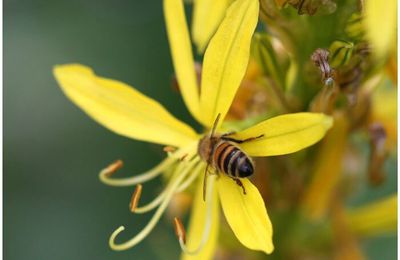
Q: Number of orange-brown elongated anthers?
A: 4